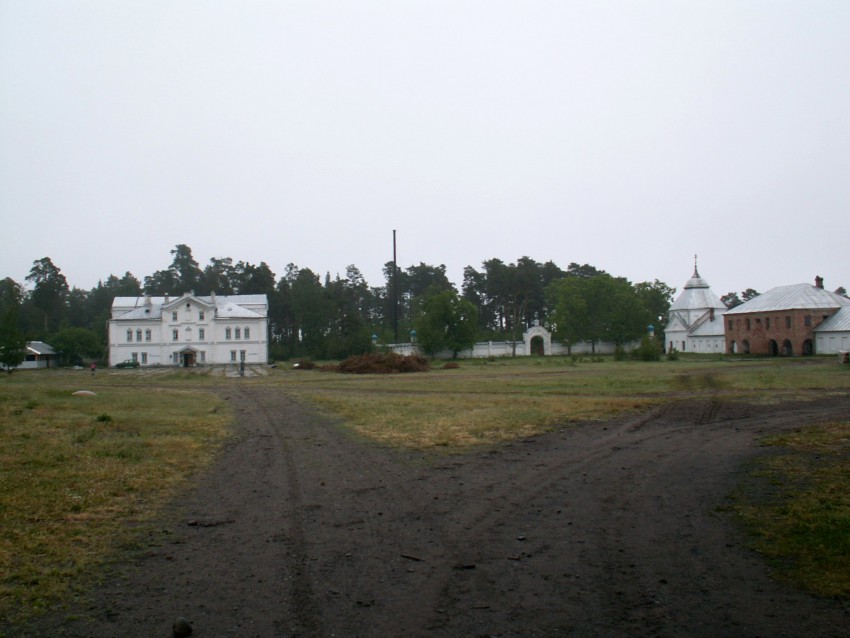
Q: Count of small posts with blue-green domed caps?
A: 3